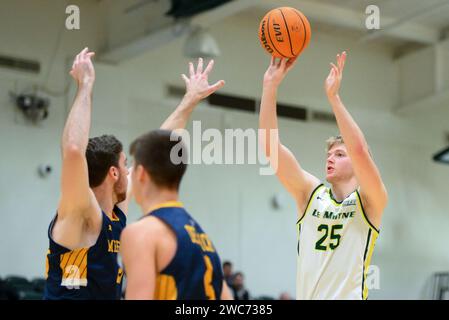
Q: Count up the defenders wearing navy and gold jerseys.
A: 2